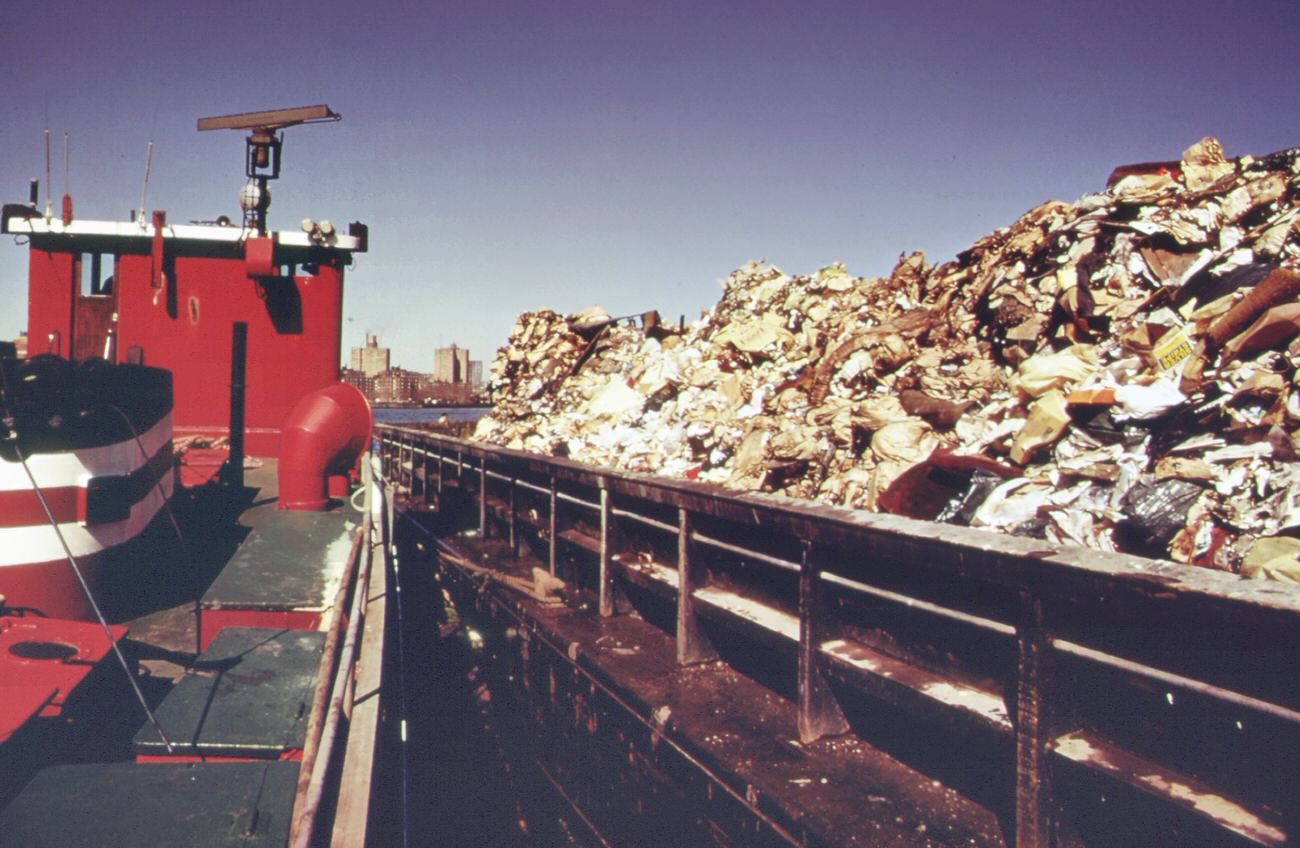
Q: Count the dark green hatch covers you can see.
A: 3